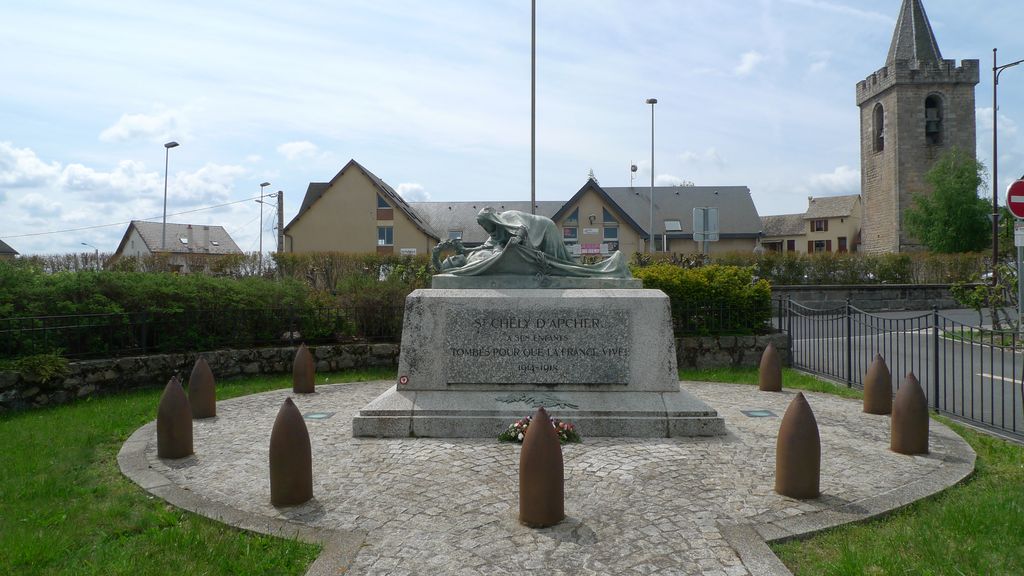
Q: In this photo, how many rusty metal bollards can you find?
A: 9